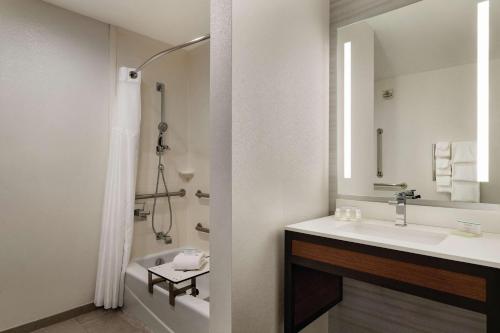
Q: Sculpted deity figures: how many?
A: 0